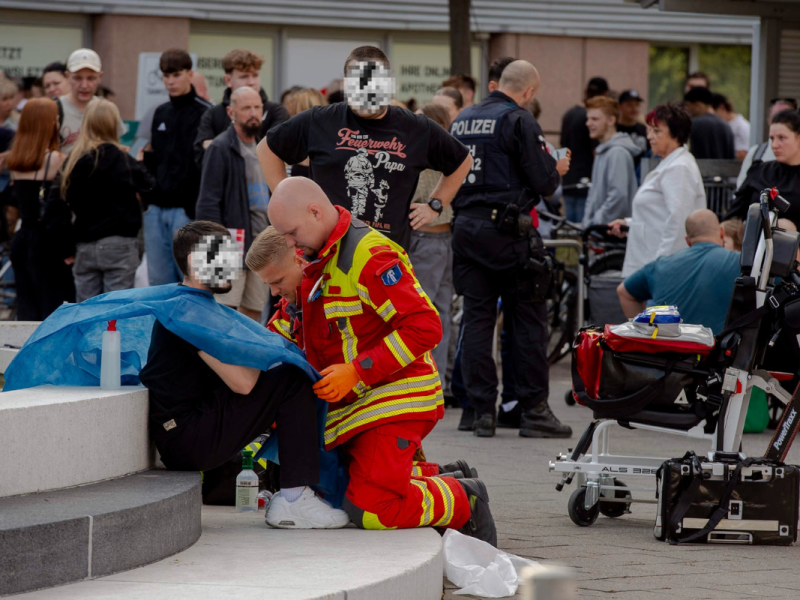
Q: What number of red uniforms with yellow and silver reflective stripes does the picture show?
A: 2